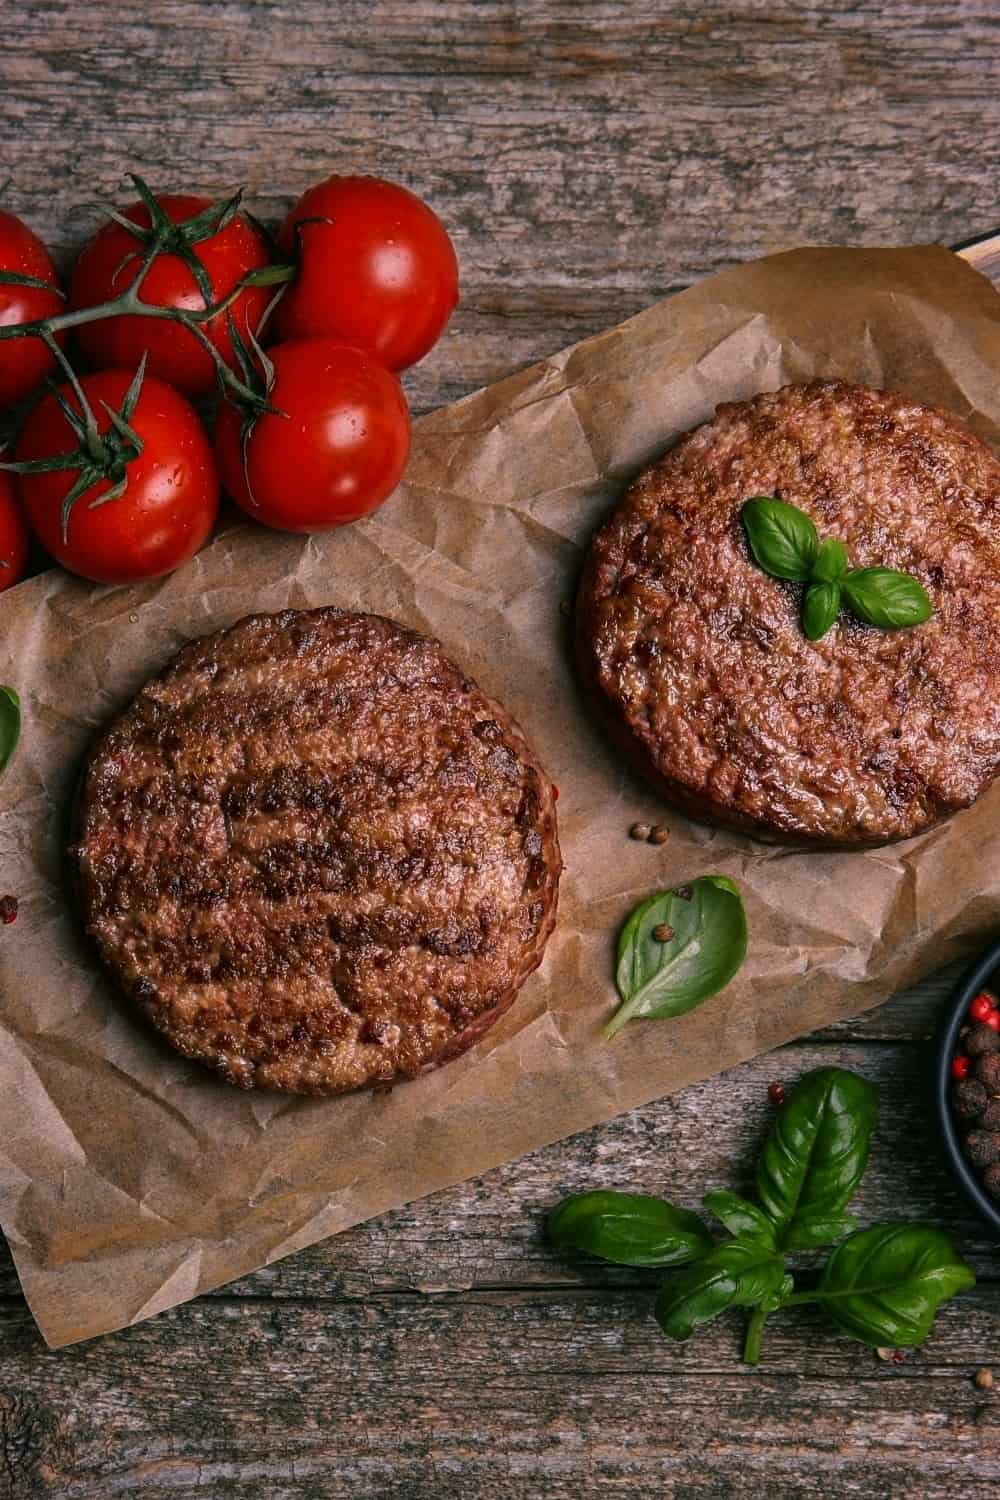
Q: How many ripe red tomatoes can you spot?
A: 6